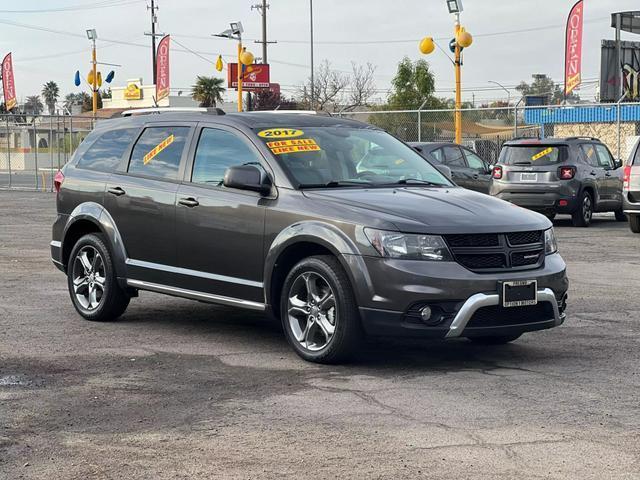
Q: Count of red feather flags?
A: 3